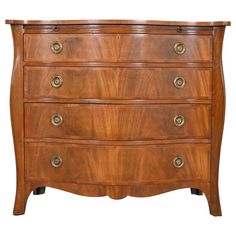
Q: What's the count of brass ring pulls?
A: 8